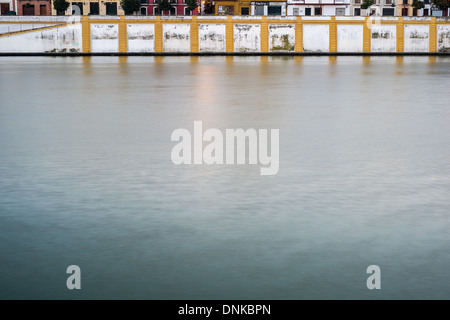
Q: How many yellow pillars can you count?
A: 11